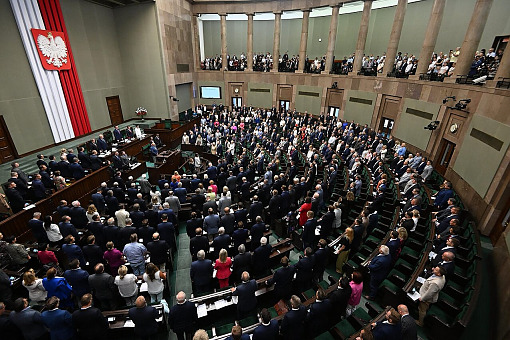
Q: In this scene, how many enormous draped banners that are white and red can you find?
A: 1